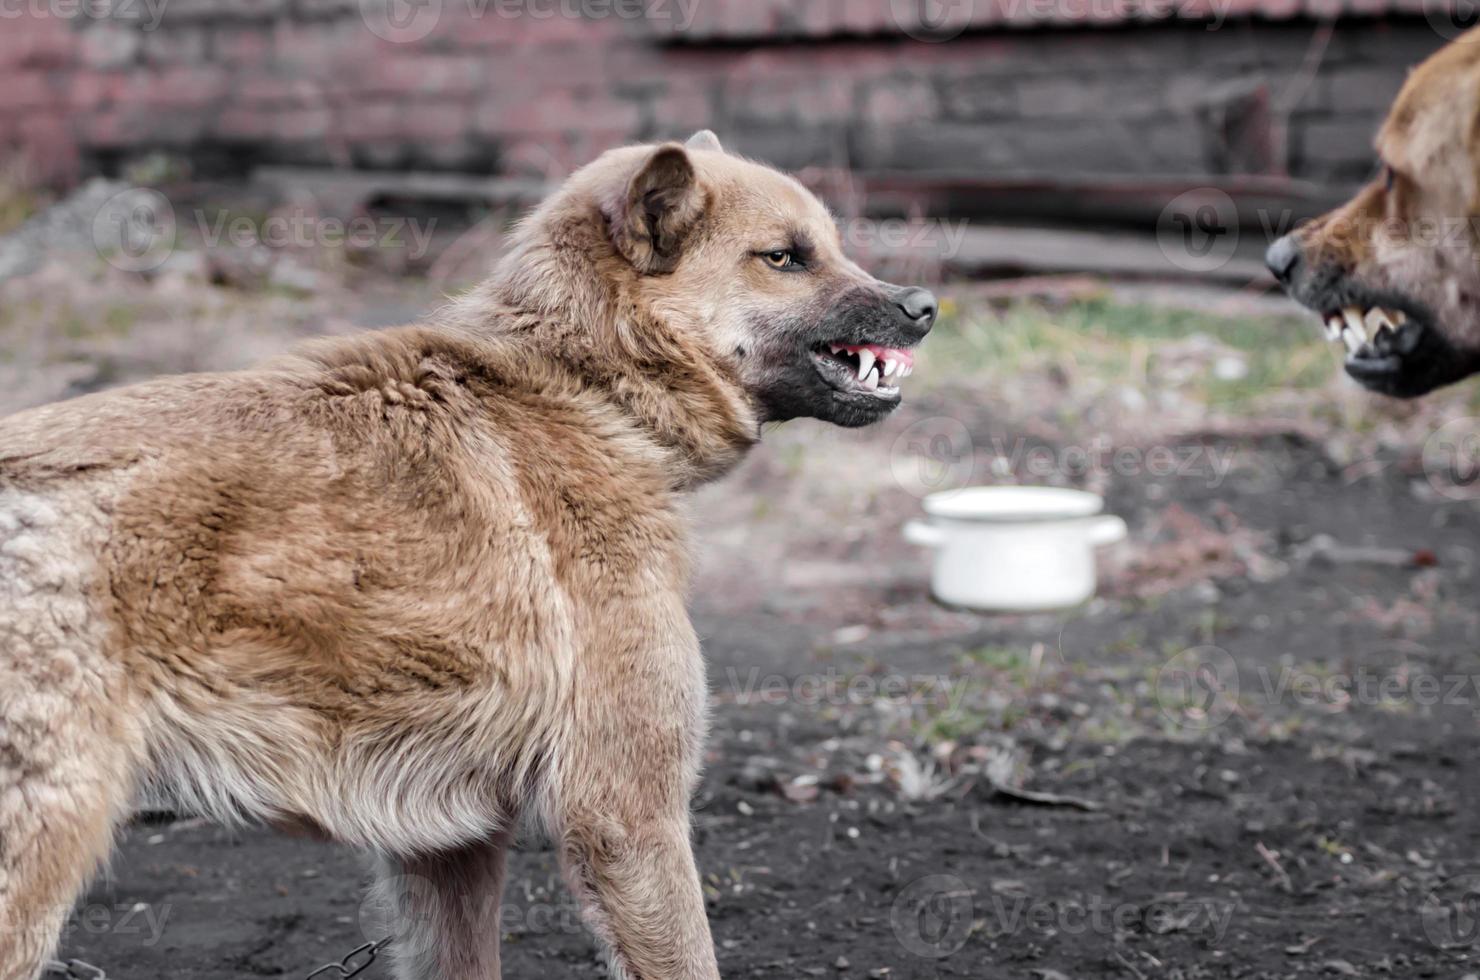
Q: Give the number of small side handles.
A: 2